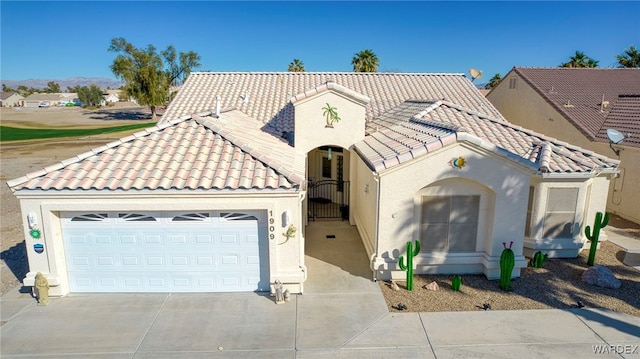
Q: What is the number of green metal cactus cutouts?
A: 5